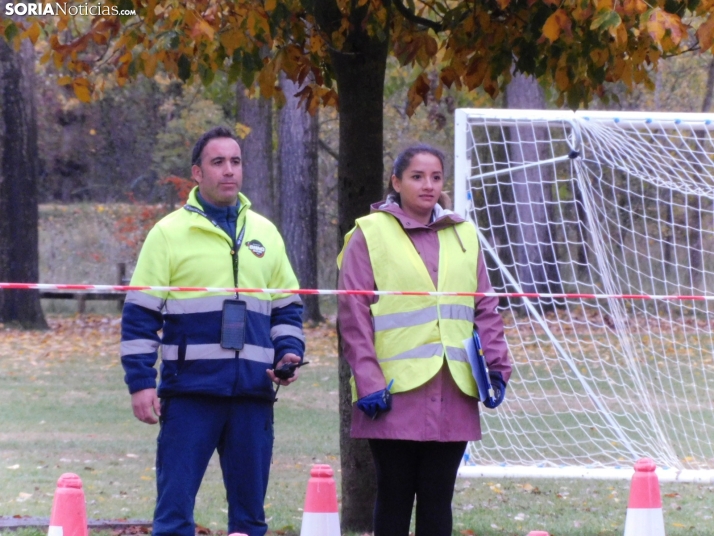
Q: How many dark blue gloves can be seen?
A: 2